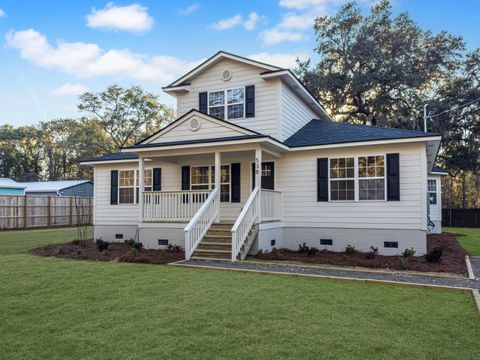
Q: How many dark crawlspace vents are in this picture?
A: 5